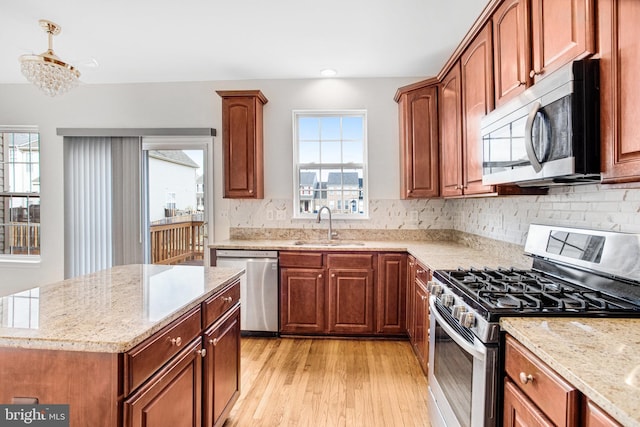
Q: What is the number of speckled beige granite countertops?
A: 3